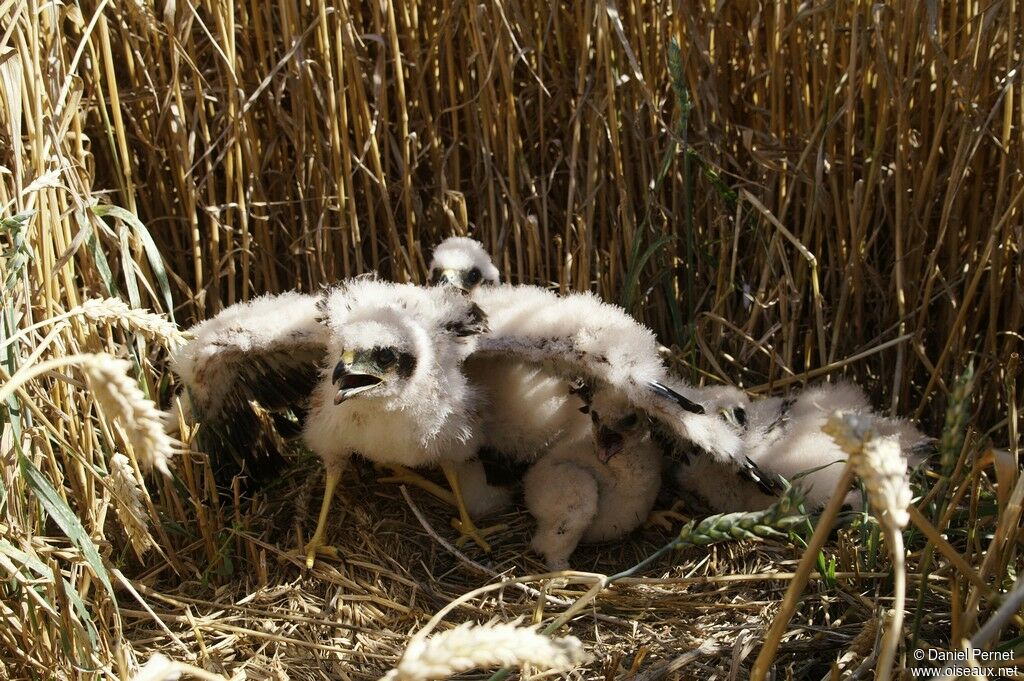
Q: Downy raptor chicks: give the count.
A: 4